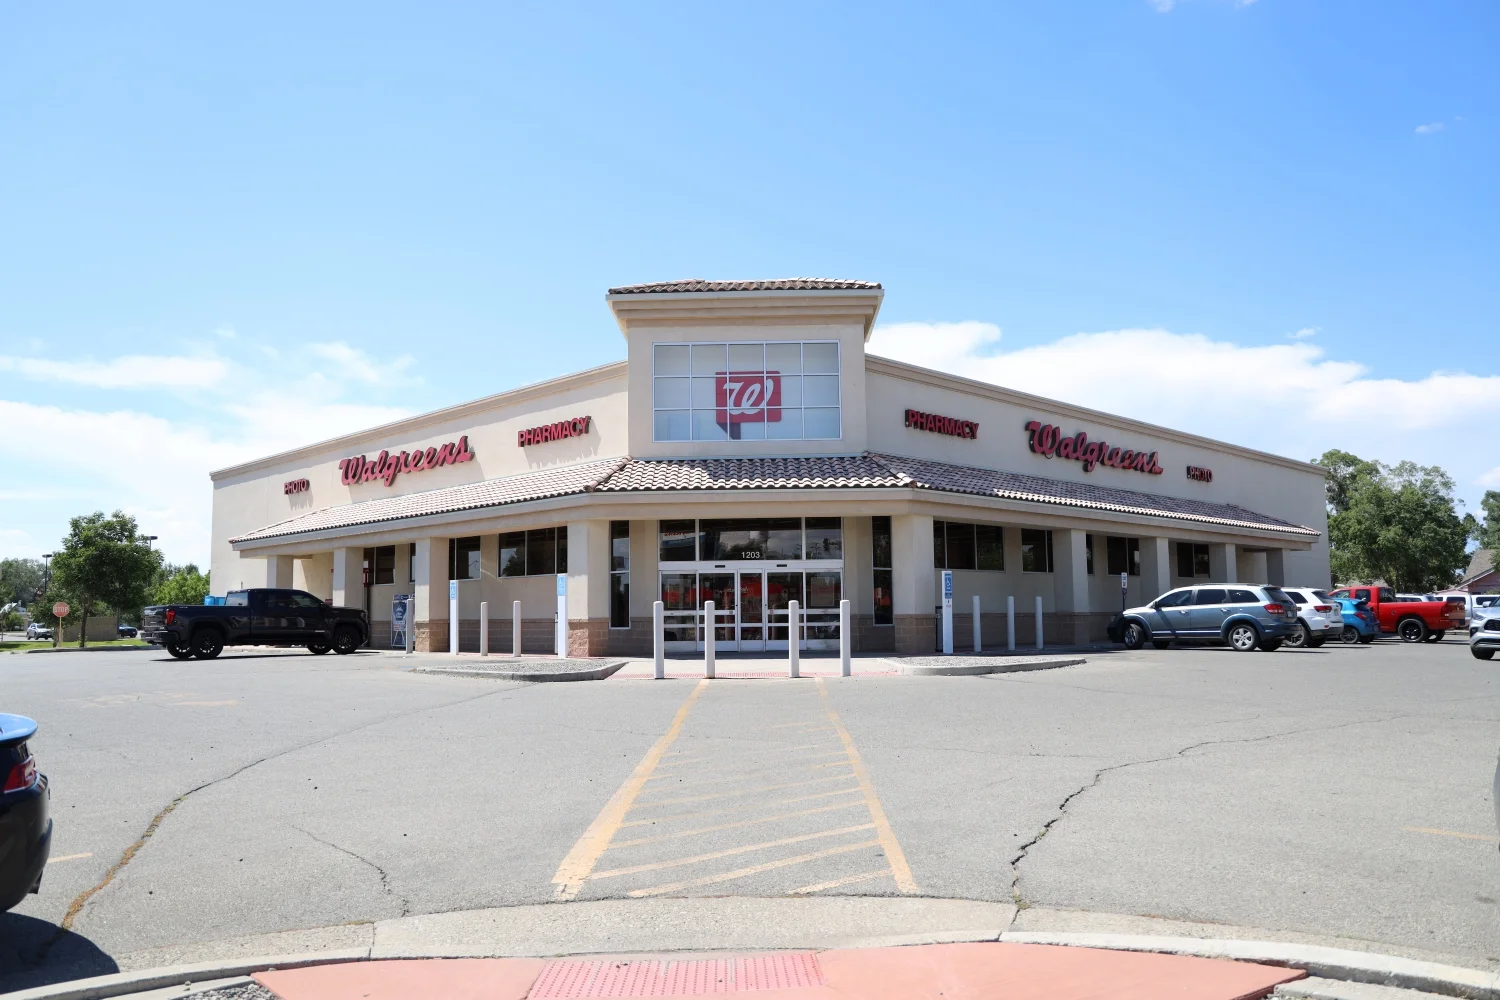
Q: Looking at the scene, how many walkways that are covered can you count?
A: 2